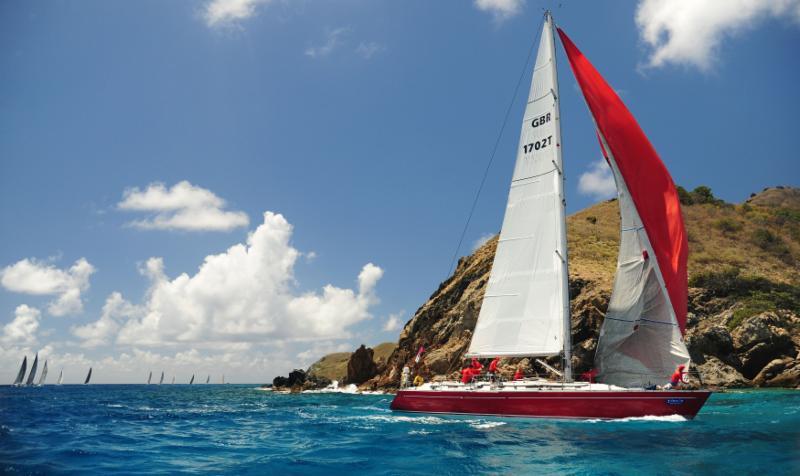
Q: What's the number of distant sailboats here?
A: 11